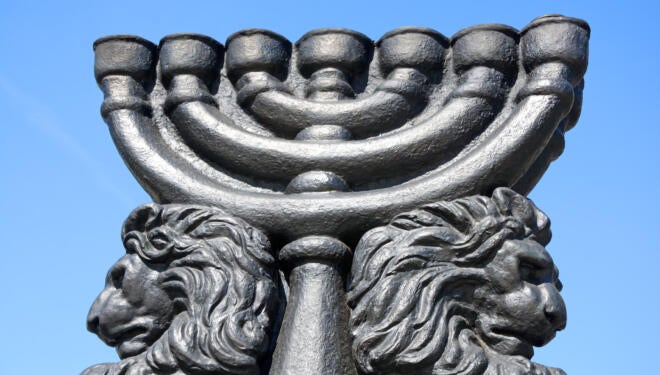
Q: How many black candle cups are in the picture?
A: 7